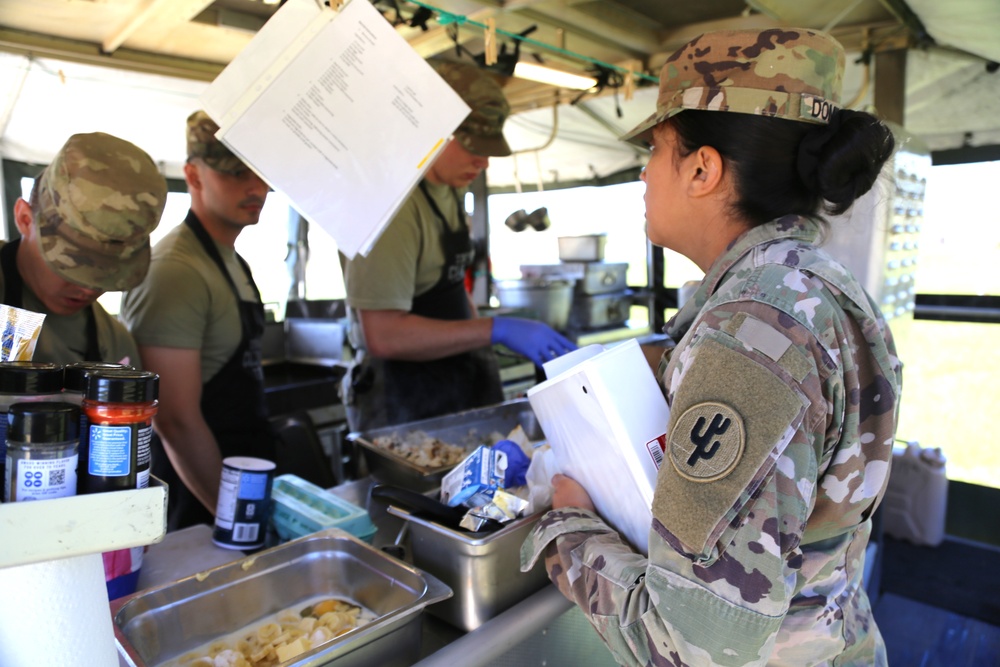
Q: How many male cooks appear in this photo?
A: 3